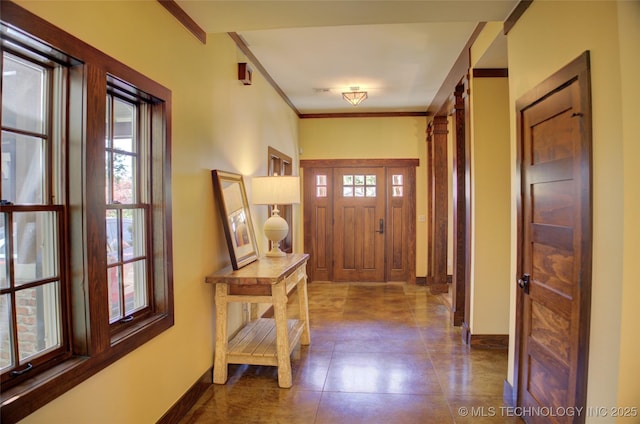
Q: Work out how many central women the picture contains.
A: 0